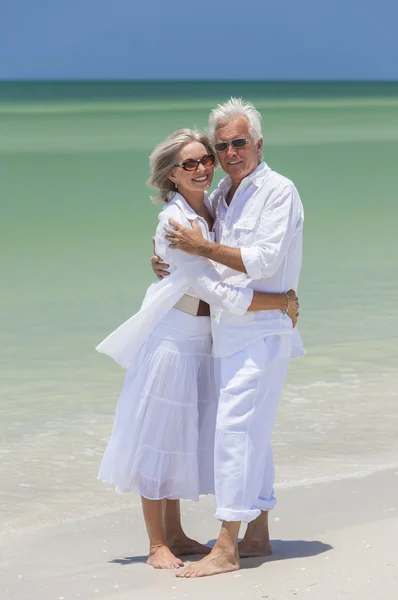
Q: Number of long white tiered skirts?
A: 1